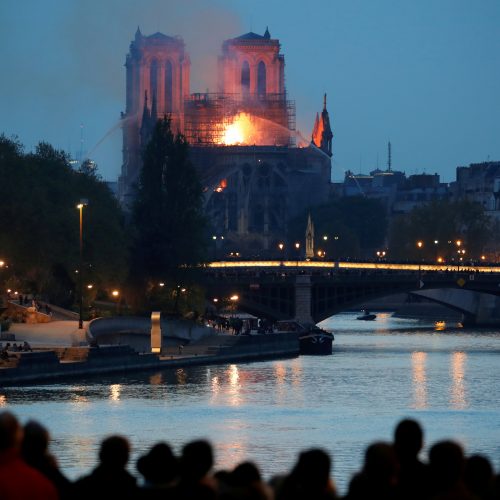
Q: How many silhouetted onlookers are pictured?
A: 11